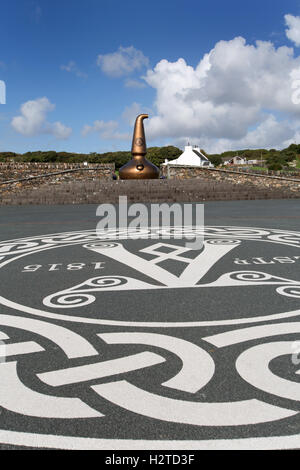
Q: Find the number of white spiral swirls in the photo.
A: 6